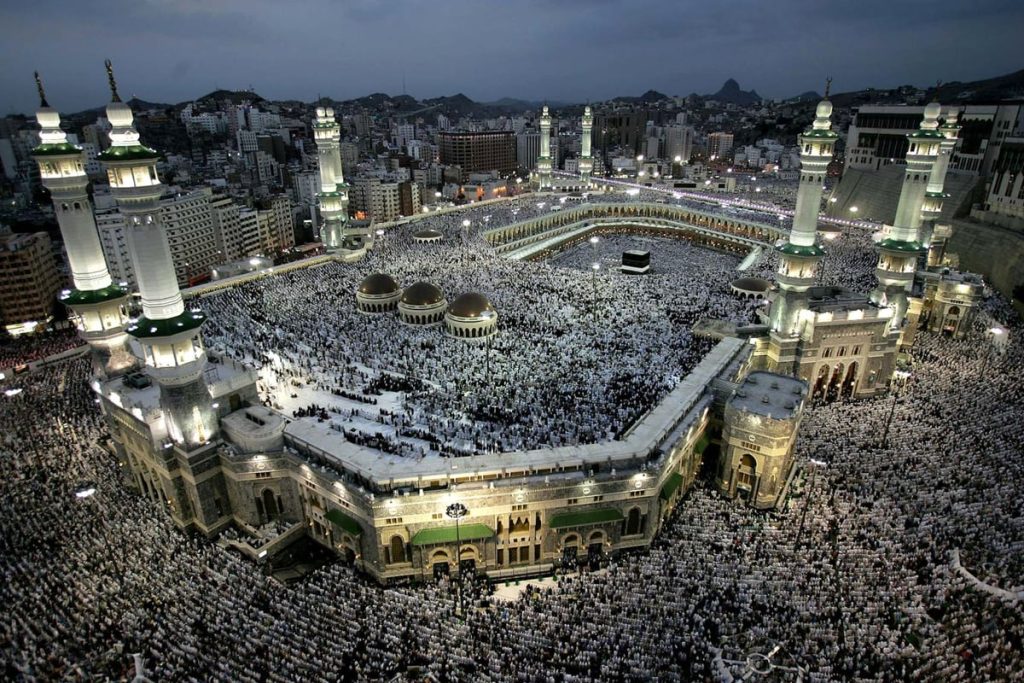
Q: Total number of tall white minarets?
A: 9